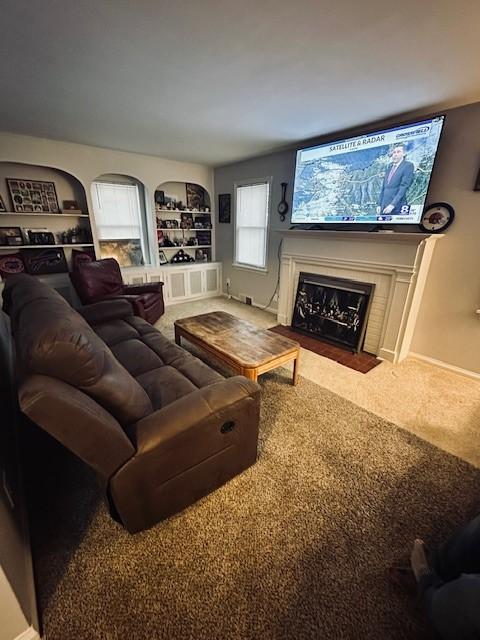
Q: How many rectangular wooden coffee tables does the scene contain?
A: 1